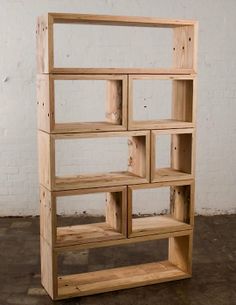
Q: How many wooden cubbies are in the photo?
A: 8